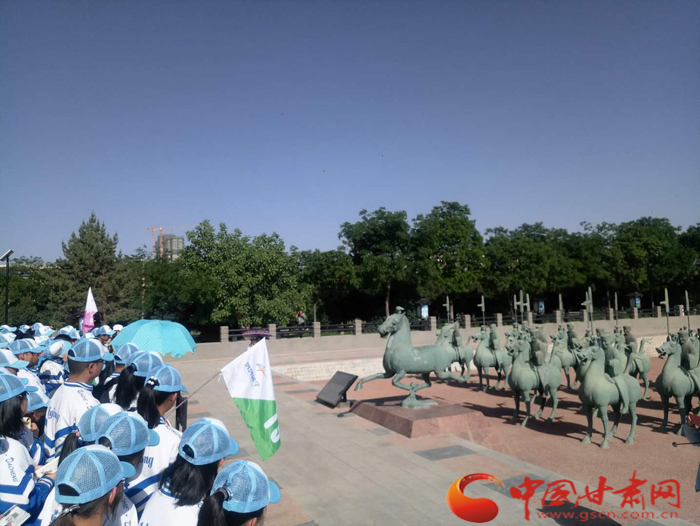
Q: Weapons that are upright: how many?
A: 11